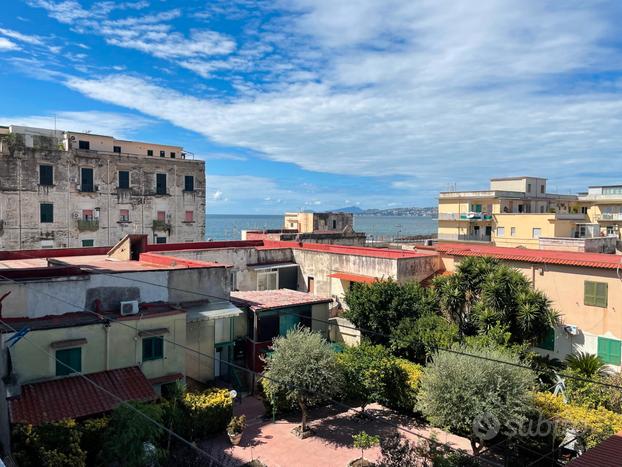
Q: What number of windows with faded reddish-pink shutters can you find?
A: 4